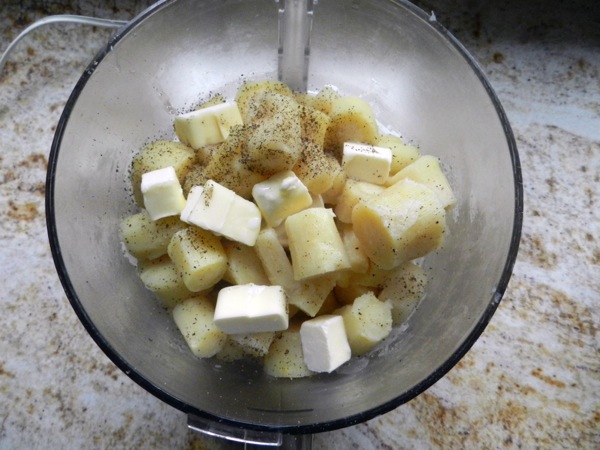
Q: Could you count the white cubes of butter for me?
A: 7